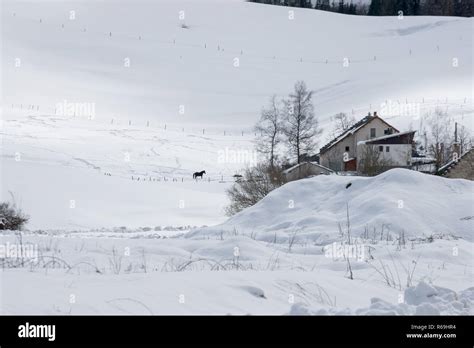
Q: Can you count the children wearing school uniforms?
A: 0